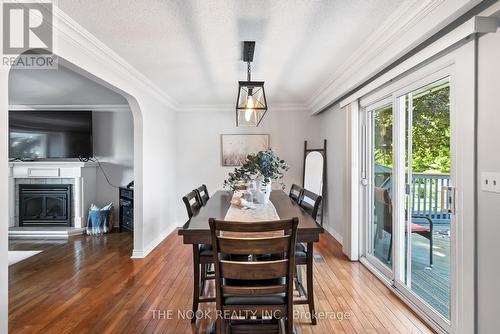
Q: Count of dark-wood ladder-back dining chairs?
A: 5